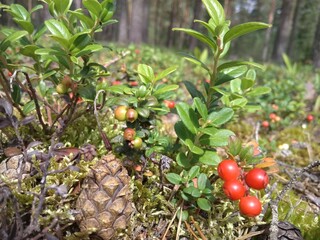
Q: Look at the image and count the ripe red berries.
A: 4